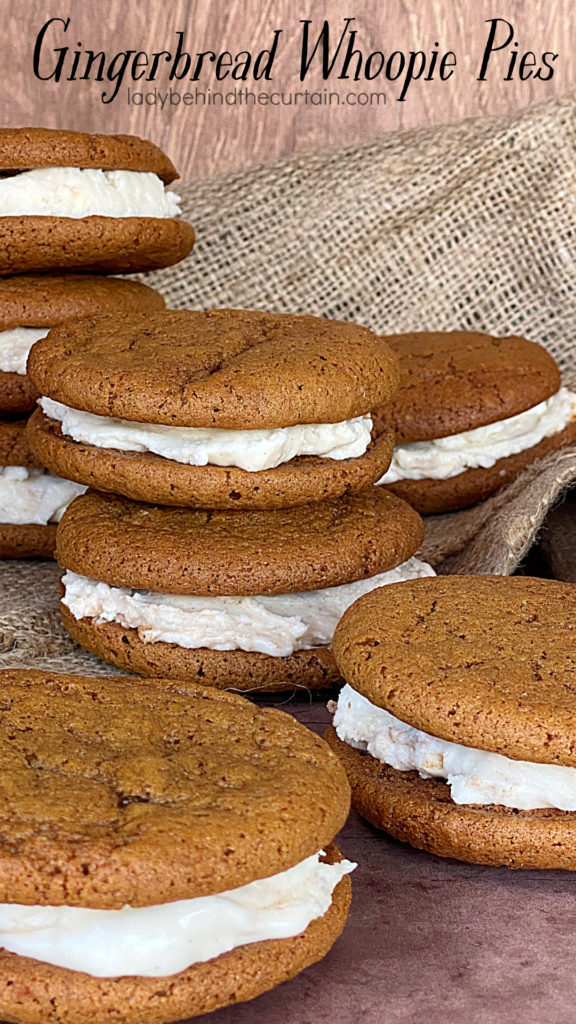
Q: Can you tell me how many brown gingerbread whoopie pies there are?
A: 8